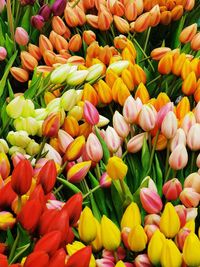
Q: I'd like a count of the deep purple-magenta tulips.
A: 3